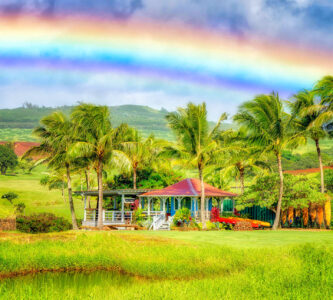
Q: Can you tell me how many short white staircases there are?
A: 1